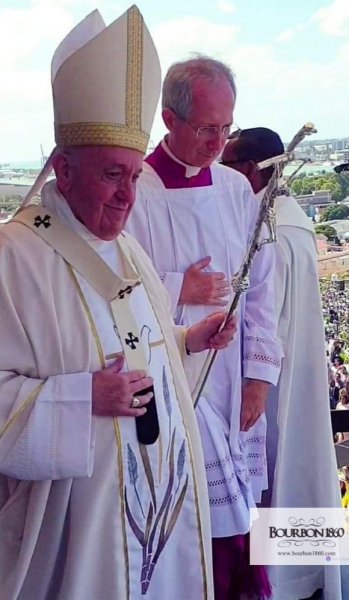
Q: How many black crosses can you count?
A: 3